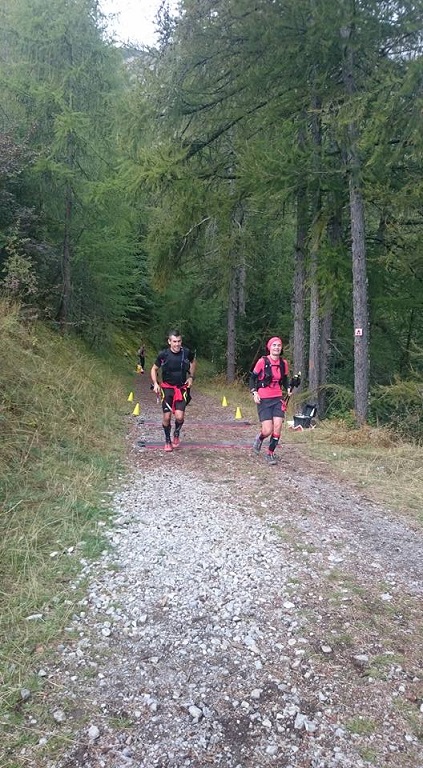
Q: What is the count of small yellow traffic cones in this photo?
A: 4